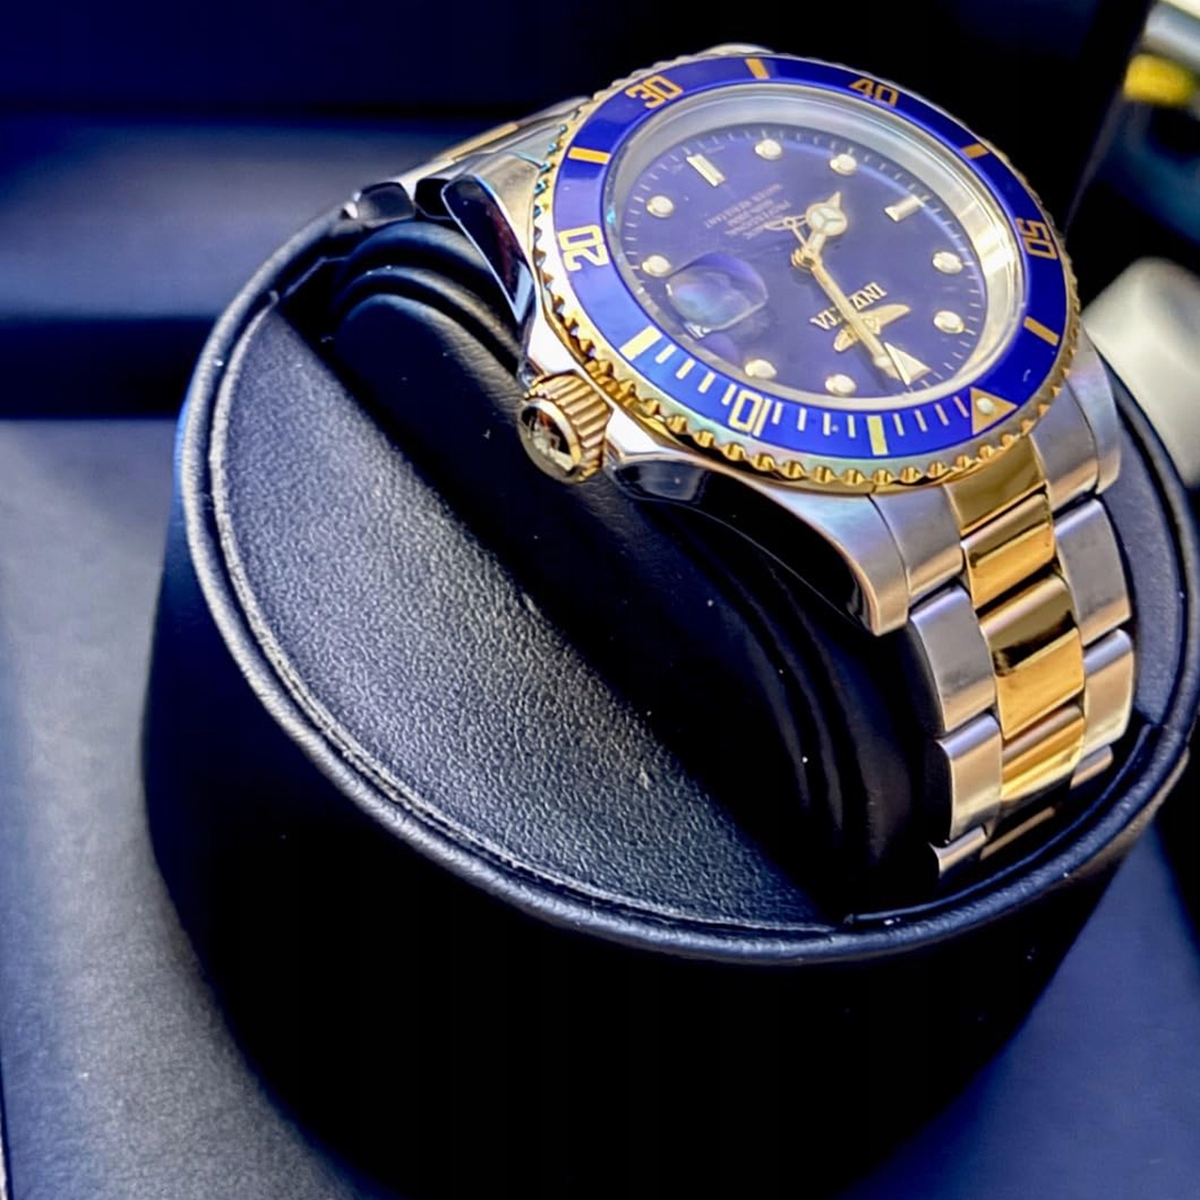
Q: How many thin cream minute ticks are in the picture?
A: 12